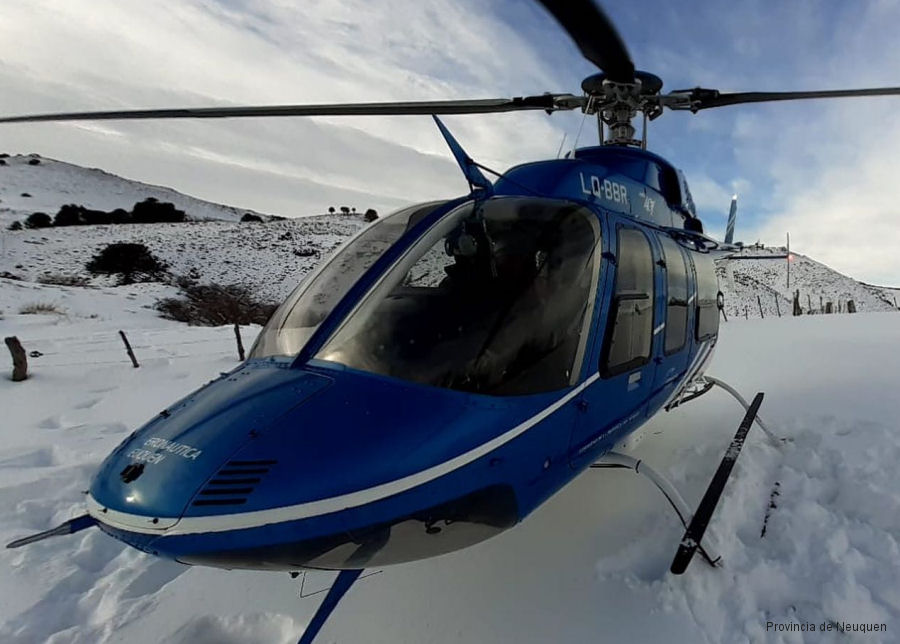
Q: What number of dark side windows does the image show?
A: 3